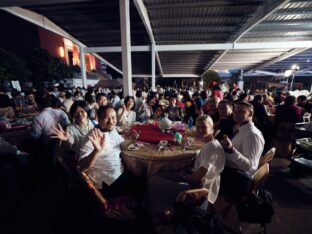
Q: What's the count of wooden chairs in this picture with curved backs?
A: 3